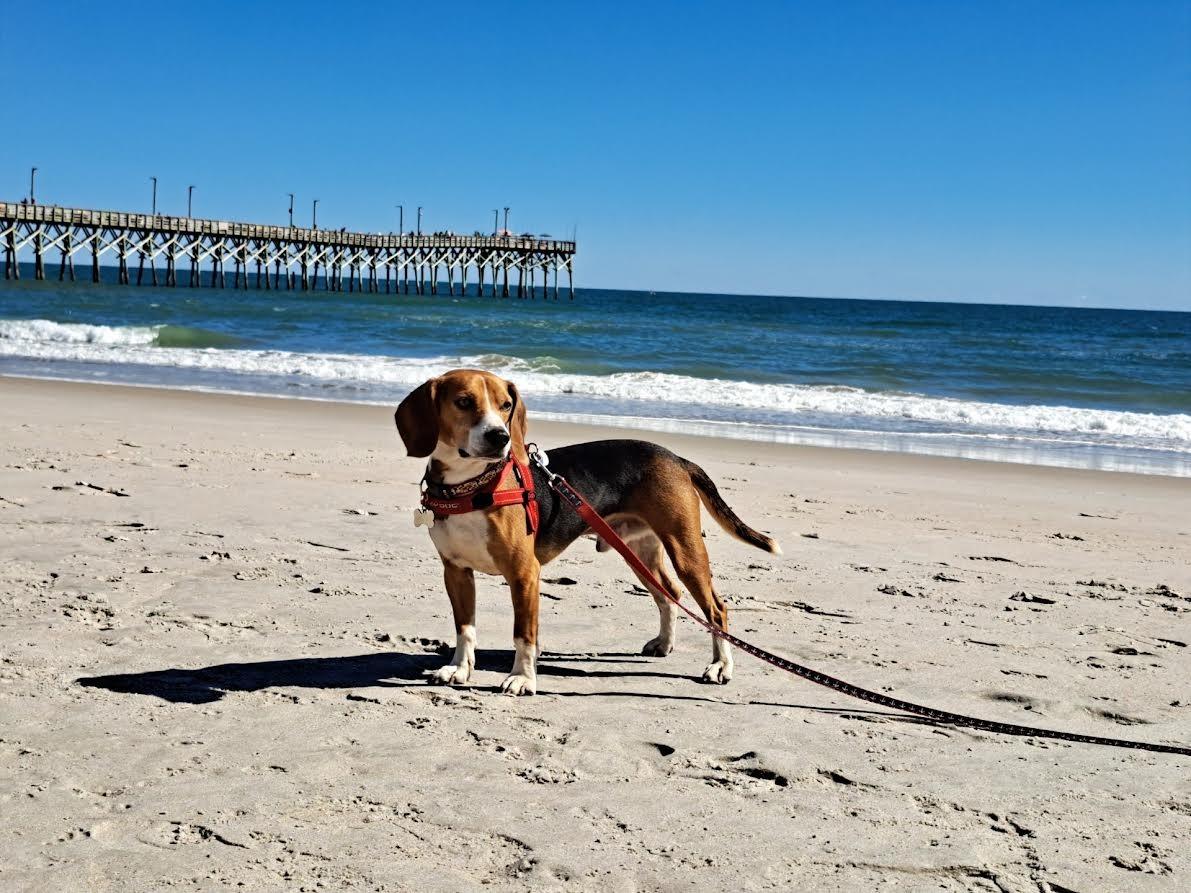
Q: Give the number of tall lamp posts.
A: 9